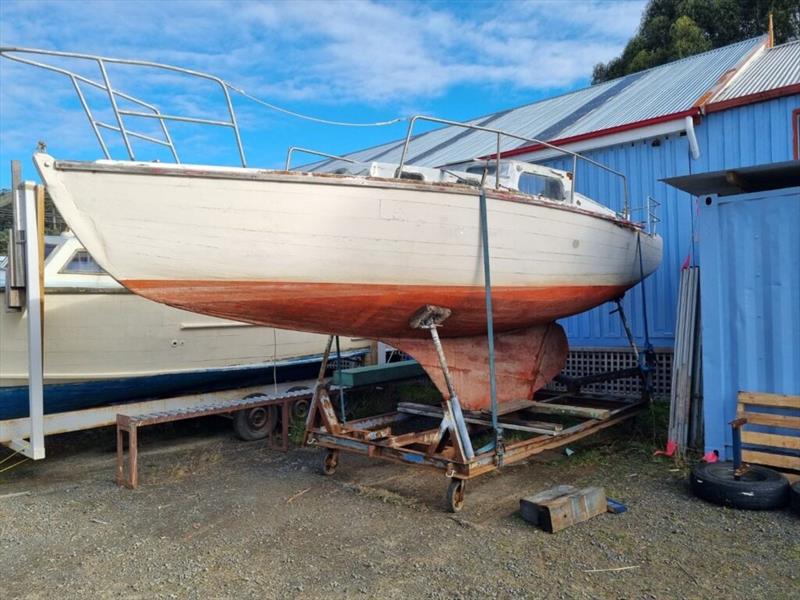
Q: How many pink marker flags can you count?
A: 3